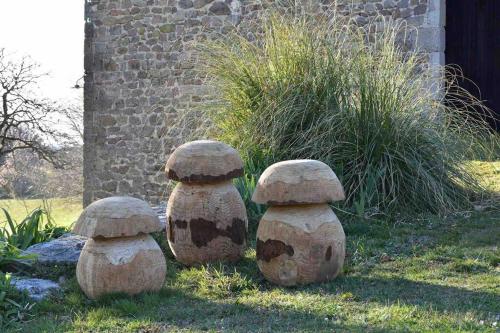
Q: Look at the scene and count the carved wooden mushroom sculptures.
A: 3